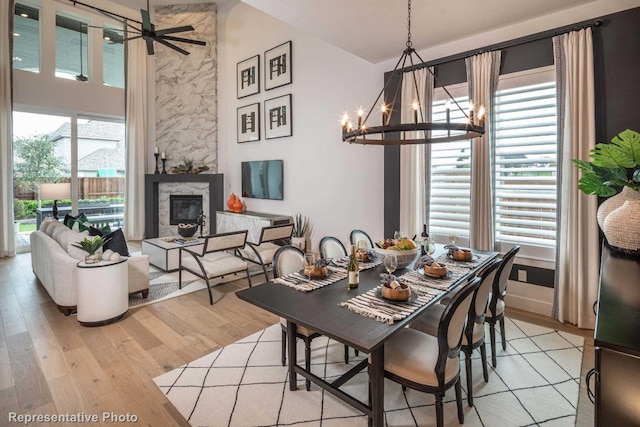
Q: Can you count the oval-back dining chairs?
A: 6